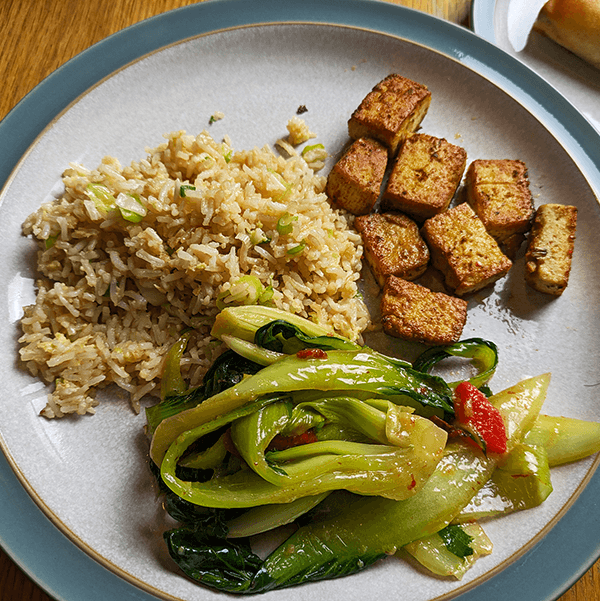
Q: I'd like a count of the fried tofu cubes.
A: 8